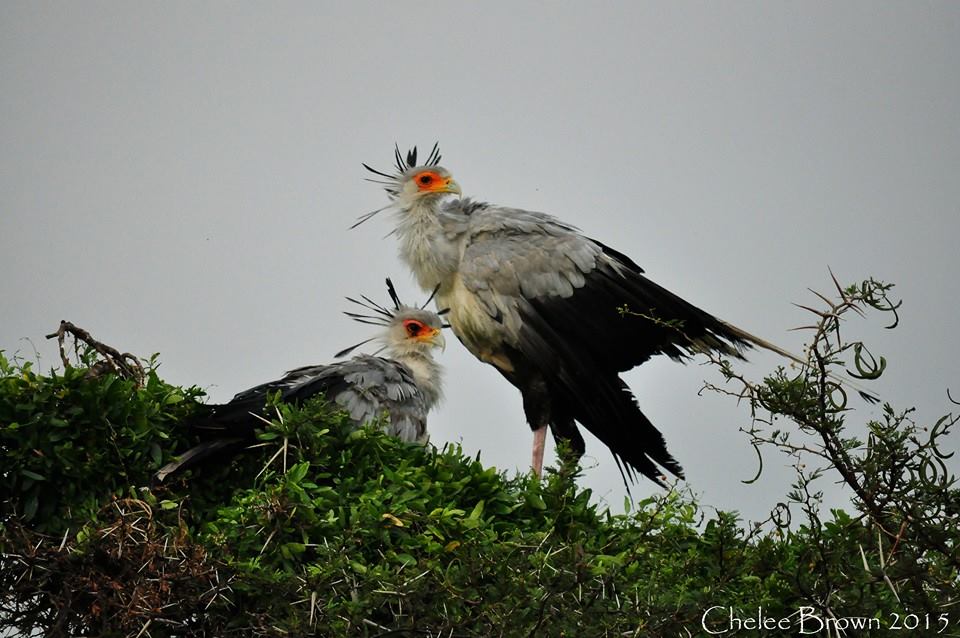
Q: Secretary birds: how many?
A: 2